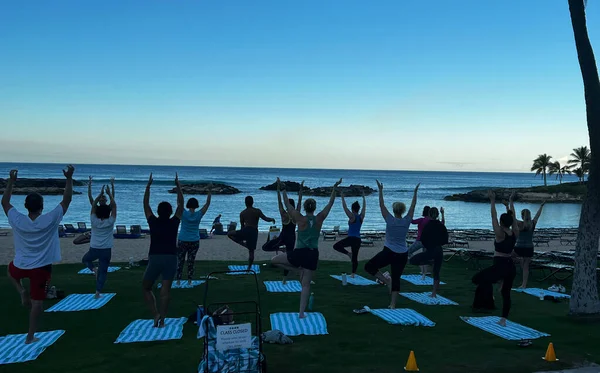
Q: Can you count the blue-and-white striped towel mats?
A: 14